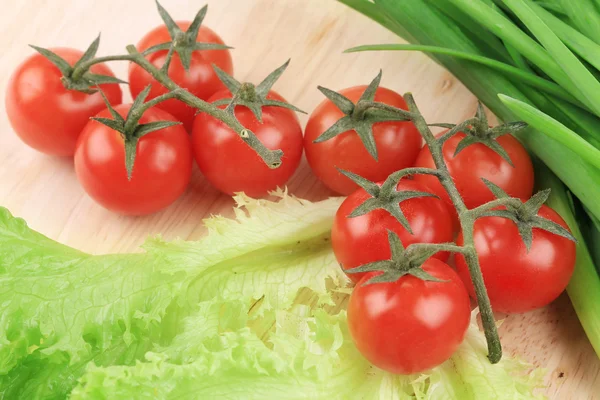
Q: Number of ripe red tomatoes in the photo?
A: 9